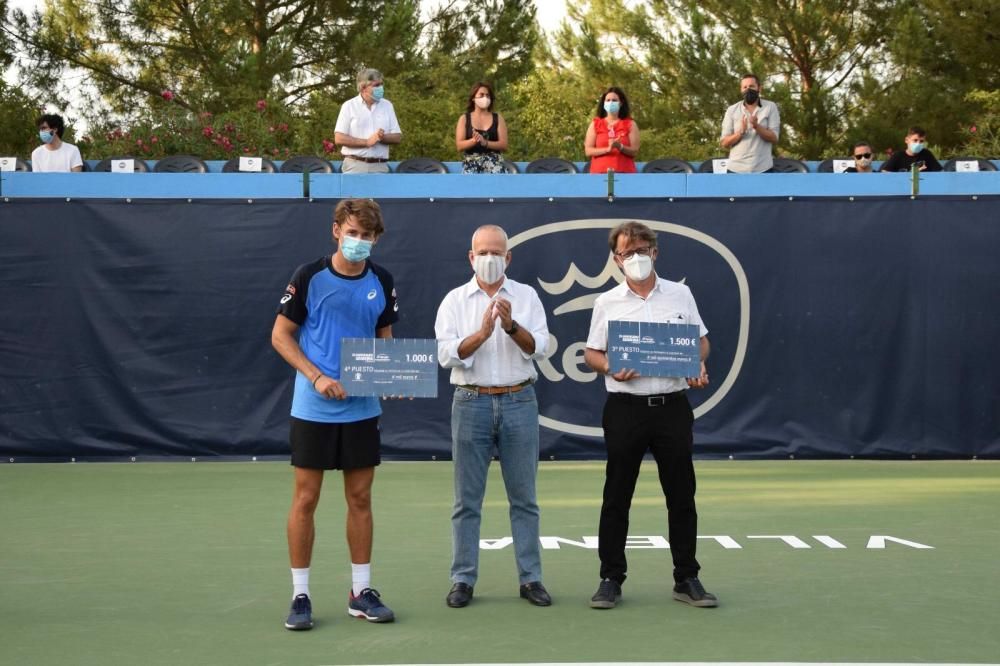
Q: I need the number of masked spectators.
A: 7